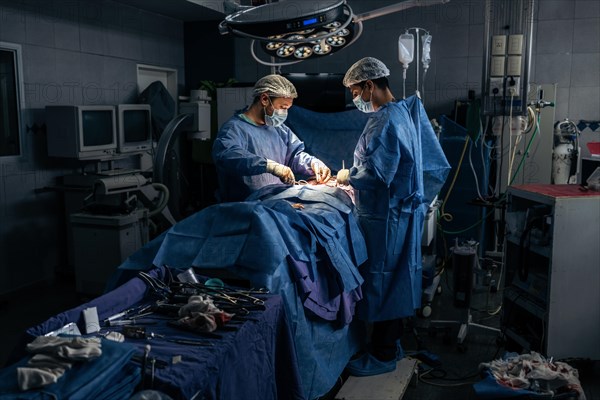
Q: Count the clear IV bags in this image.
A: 2